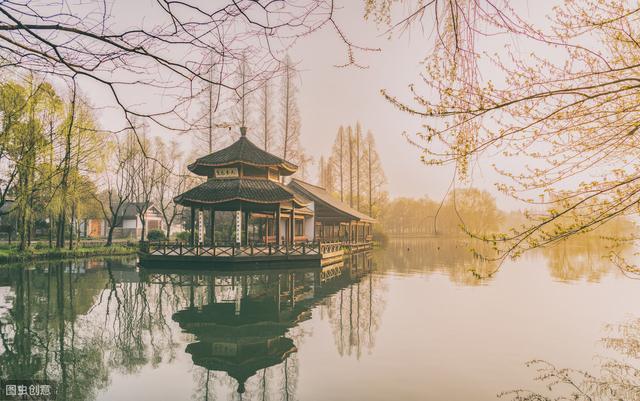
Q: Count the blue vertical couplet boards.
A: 0